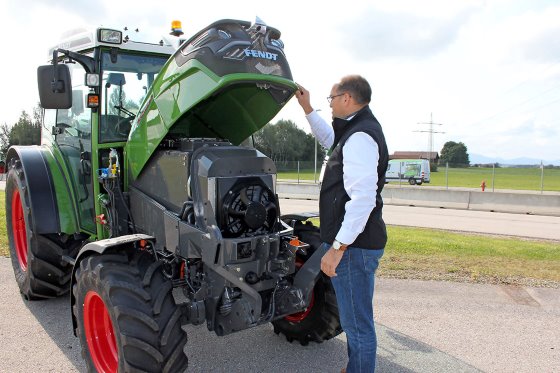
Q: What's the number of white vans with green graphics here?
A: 1